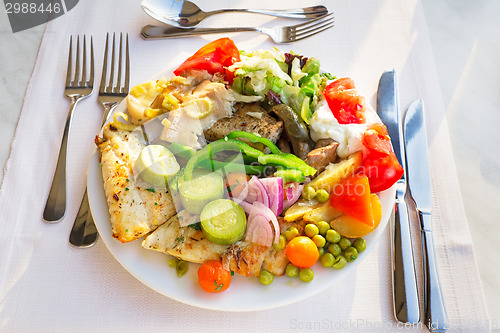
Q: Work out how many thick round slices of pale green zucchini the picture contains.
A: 3